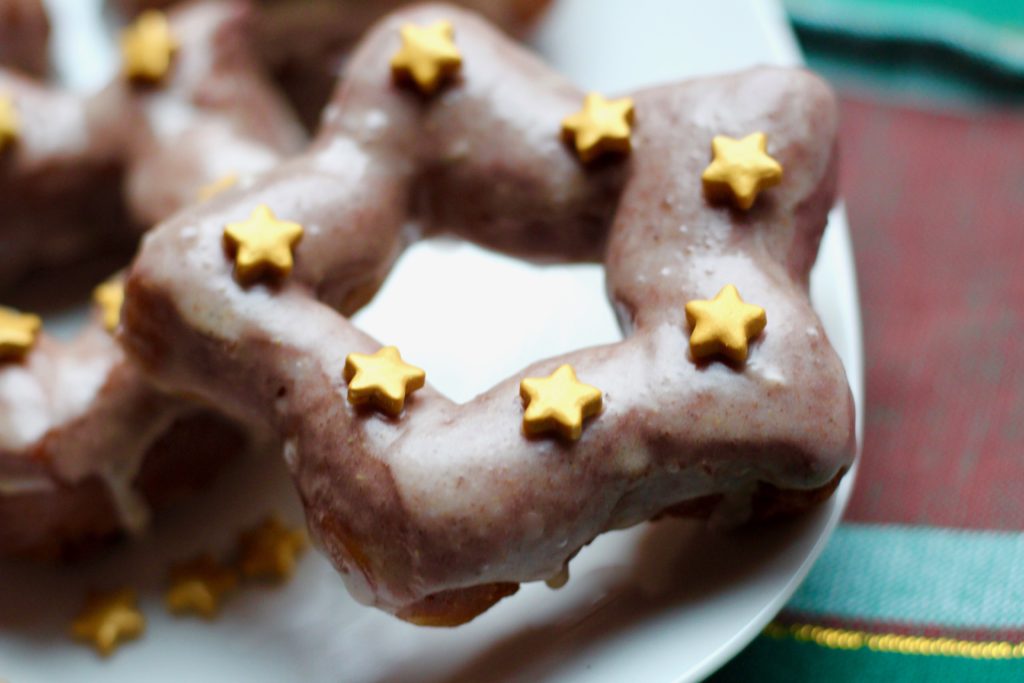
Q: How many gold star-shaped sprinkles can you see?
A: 15